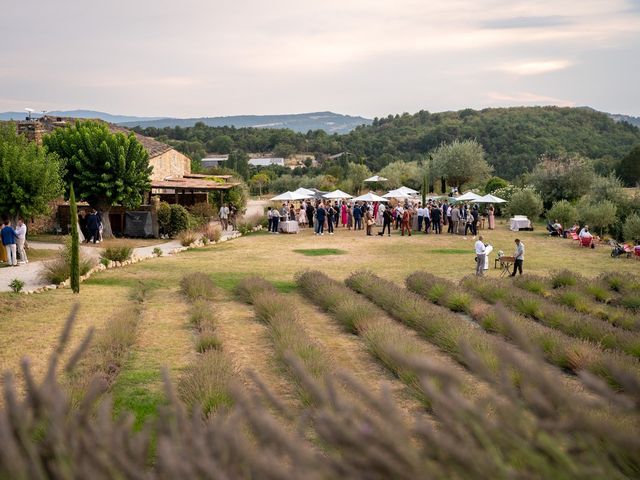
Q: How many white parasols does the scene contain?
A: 9